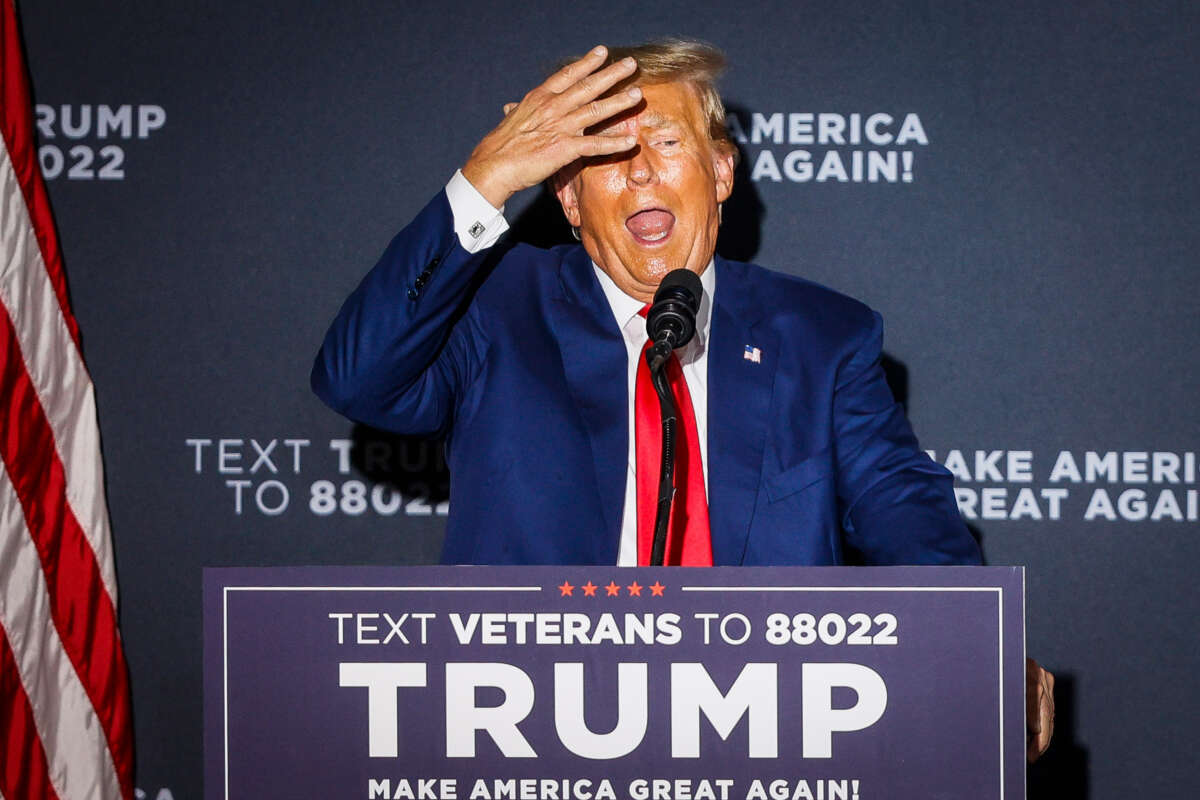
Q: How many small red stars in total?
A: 5